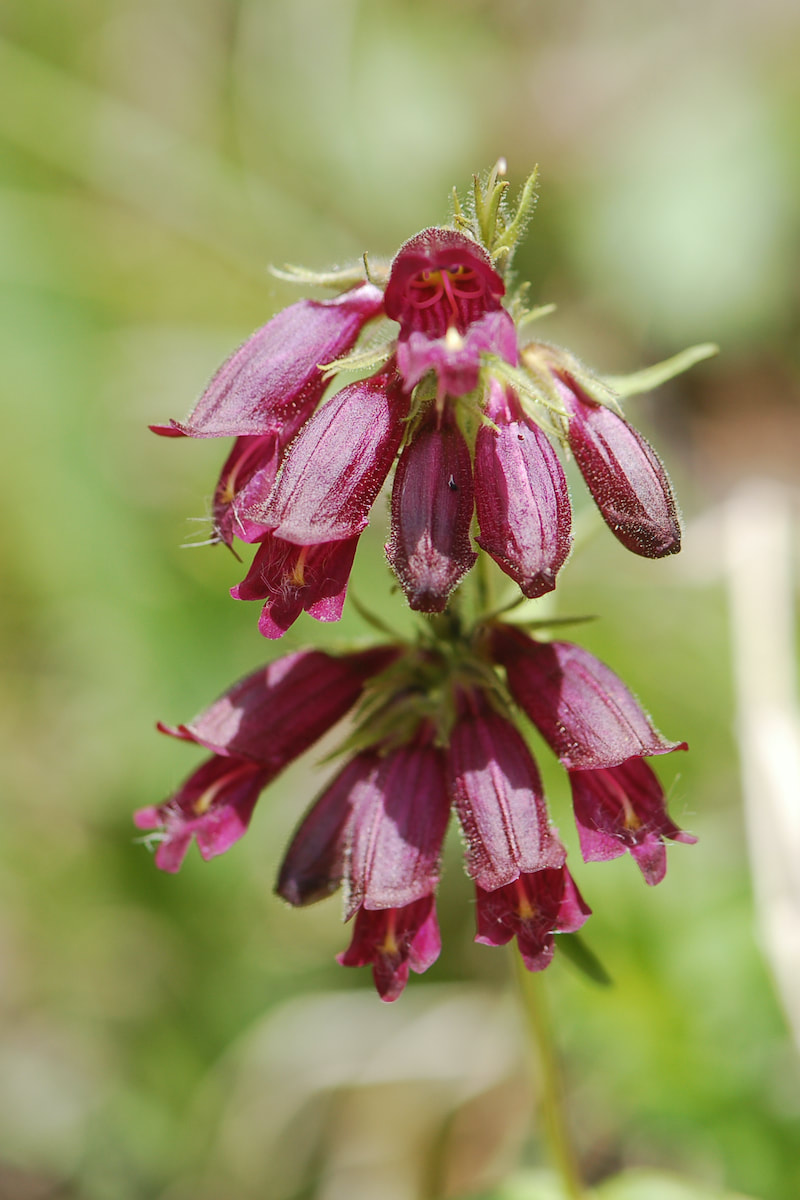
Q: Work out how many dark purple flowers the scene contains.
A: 11